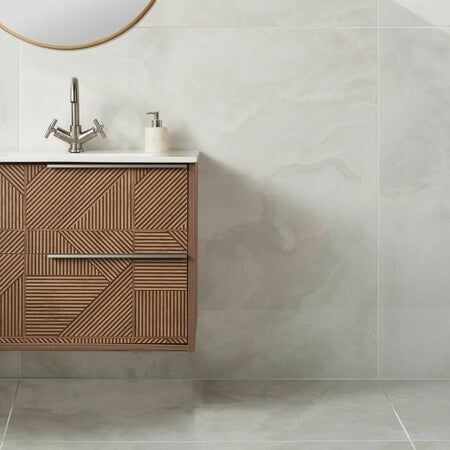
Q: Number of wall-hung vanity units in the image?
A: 1